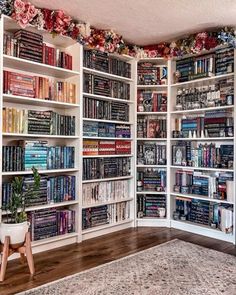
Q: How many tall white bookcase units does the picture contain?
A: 4